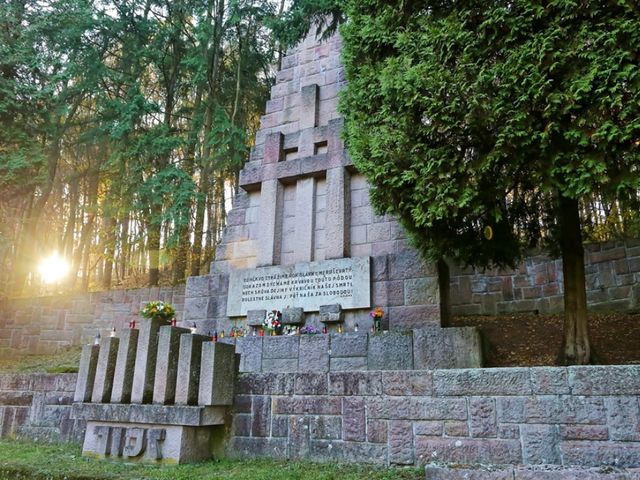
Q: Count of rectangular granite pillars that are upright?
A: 7